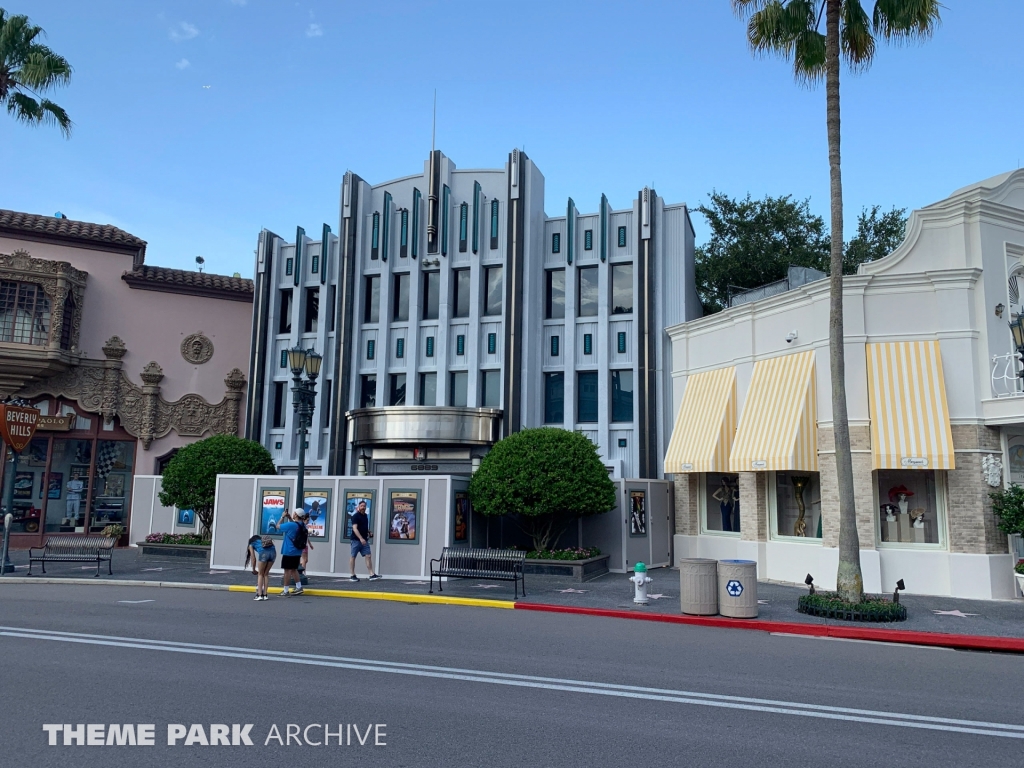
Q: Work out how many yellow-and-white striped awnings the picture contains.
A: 3